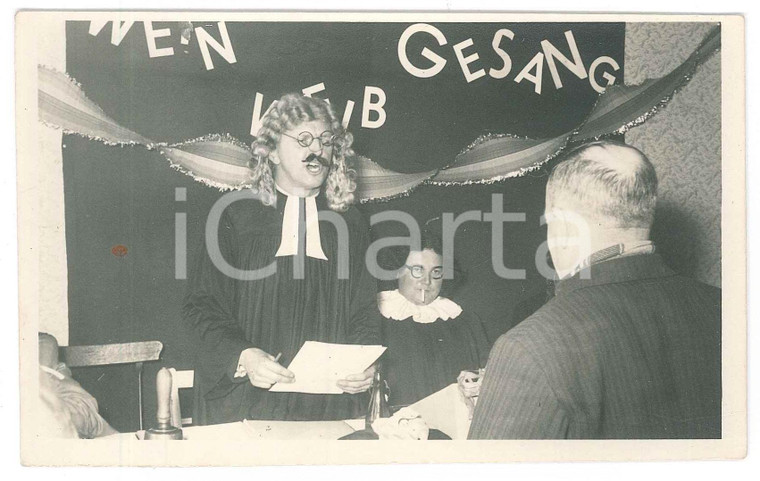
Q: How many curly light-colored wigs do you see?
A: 1